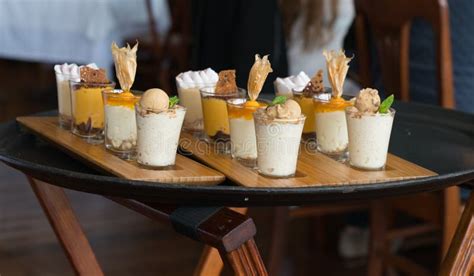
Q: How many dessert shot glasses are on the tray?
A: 12